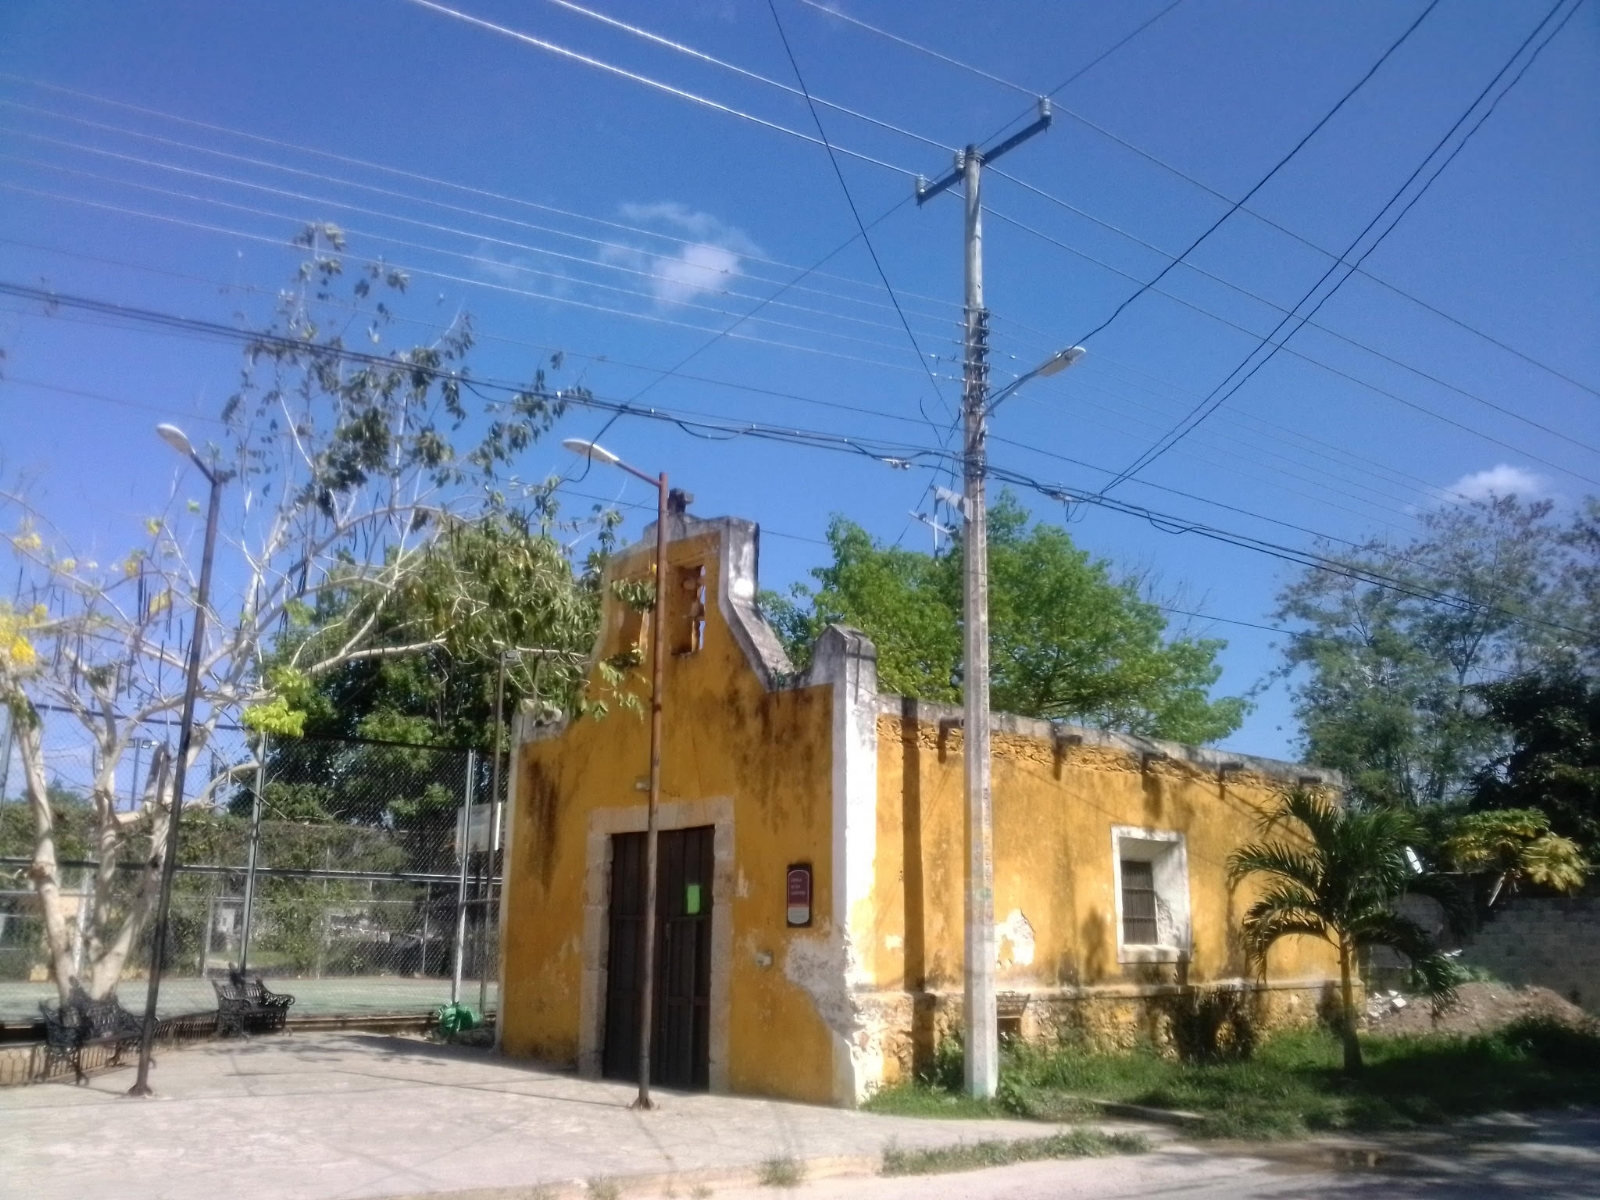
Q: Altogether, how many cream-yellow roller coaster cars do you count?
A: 0